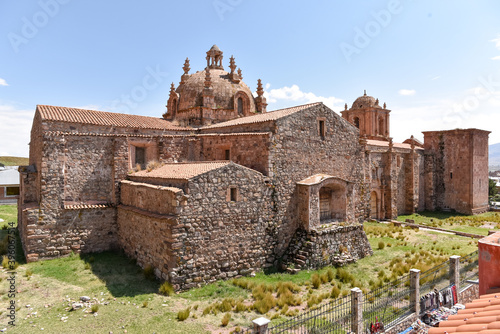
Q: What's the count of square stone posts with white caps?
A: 4